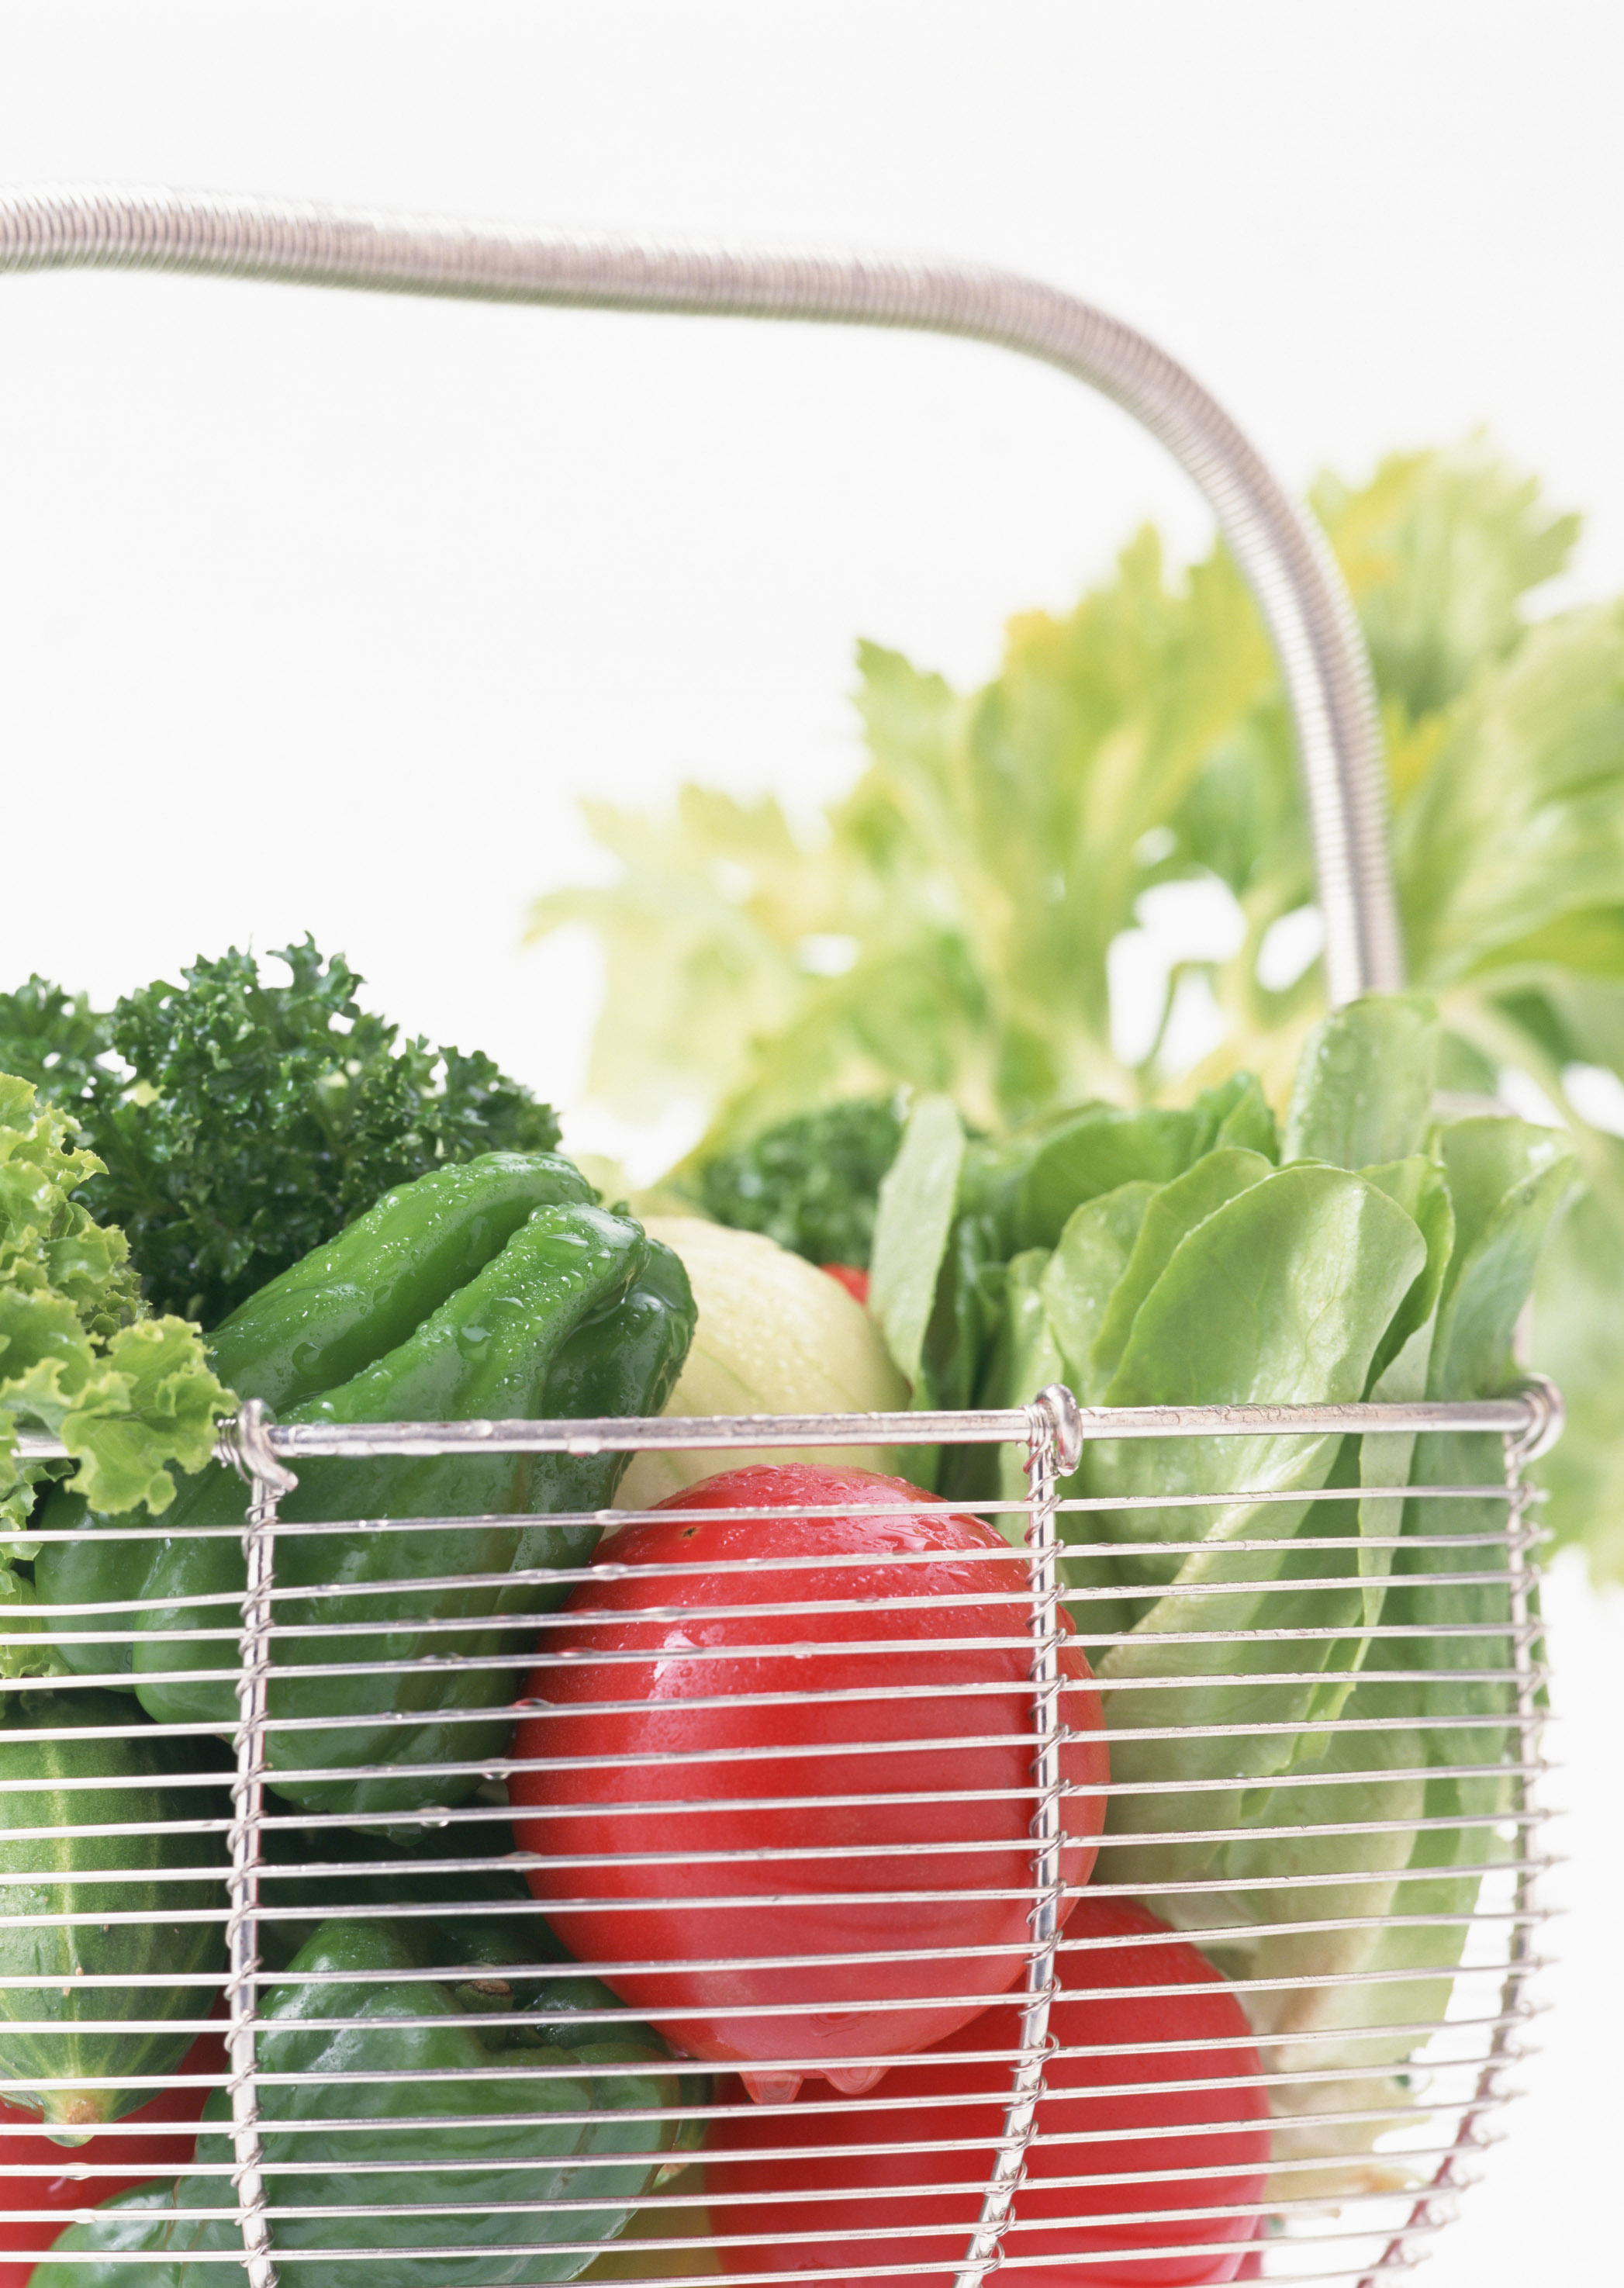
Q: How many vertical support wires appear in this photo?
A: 3